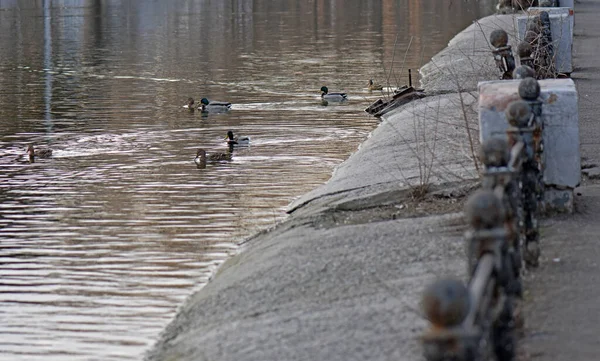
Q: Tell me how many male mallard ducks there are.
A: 3